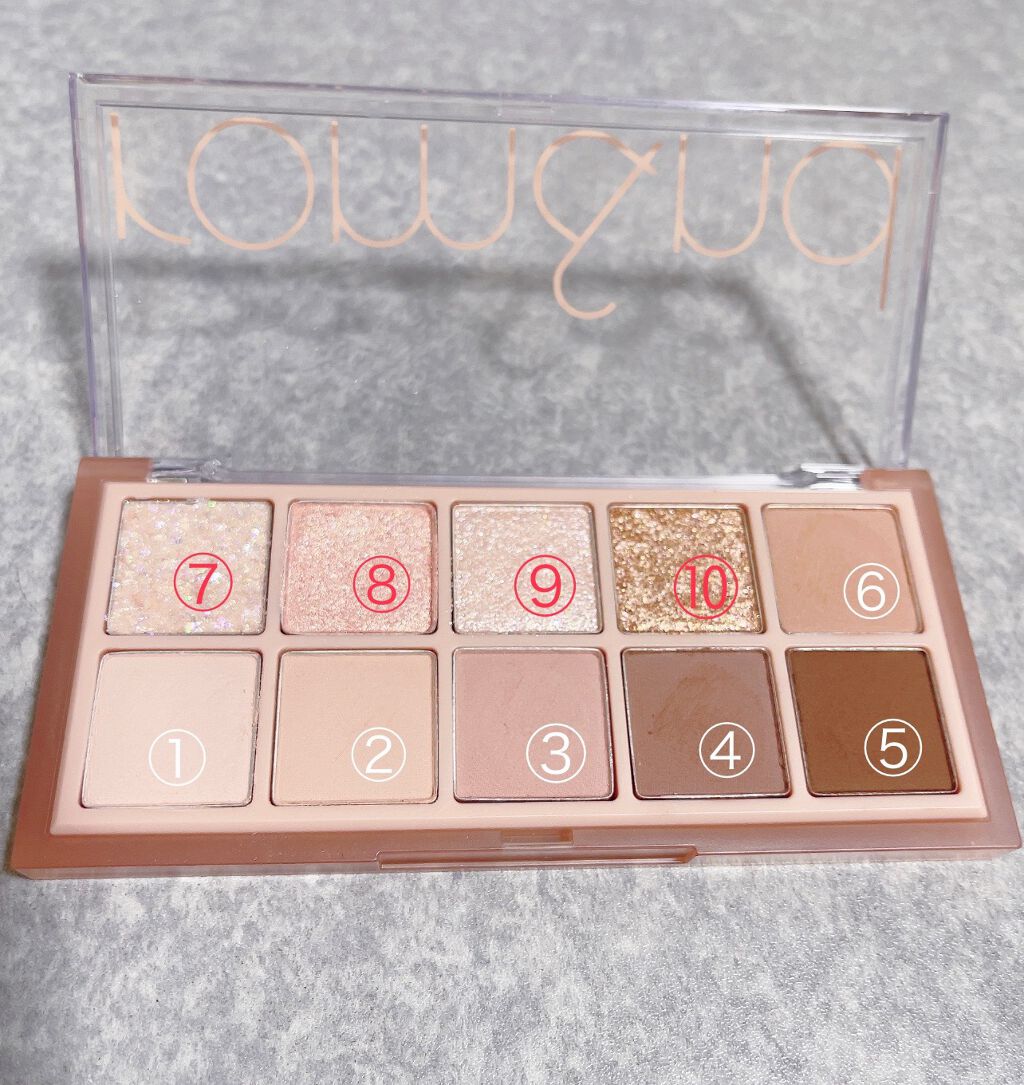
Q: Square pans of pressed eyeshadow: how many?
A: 10